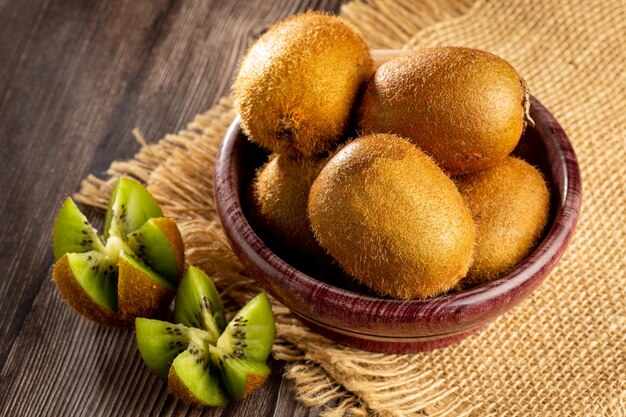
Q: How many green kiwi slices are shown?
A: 10